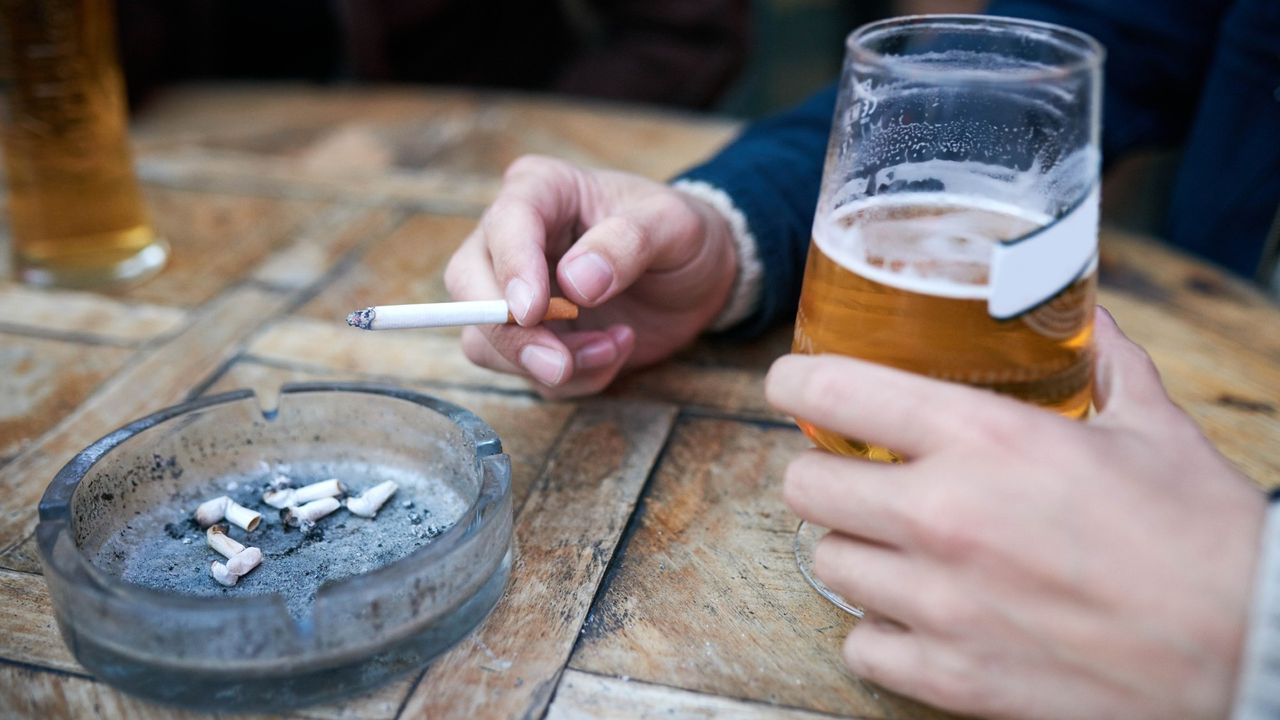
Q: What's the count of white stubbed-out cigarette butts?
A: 6